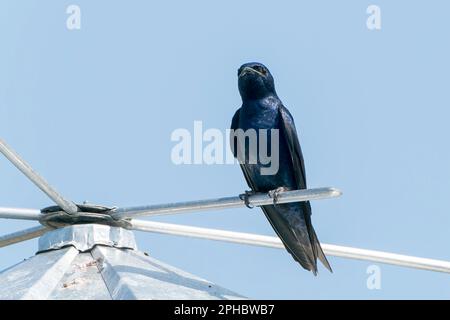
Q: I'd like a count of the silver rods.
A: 5